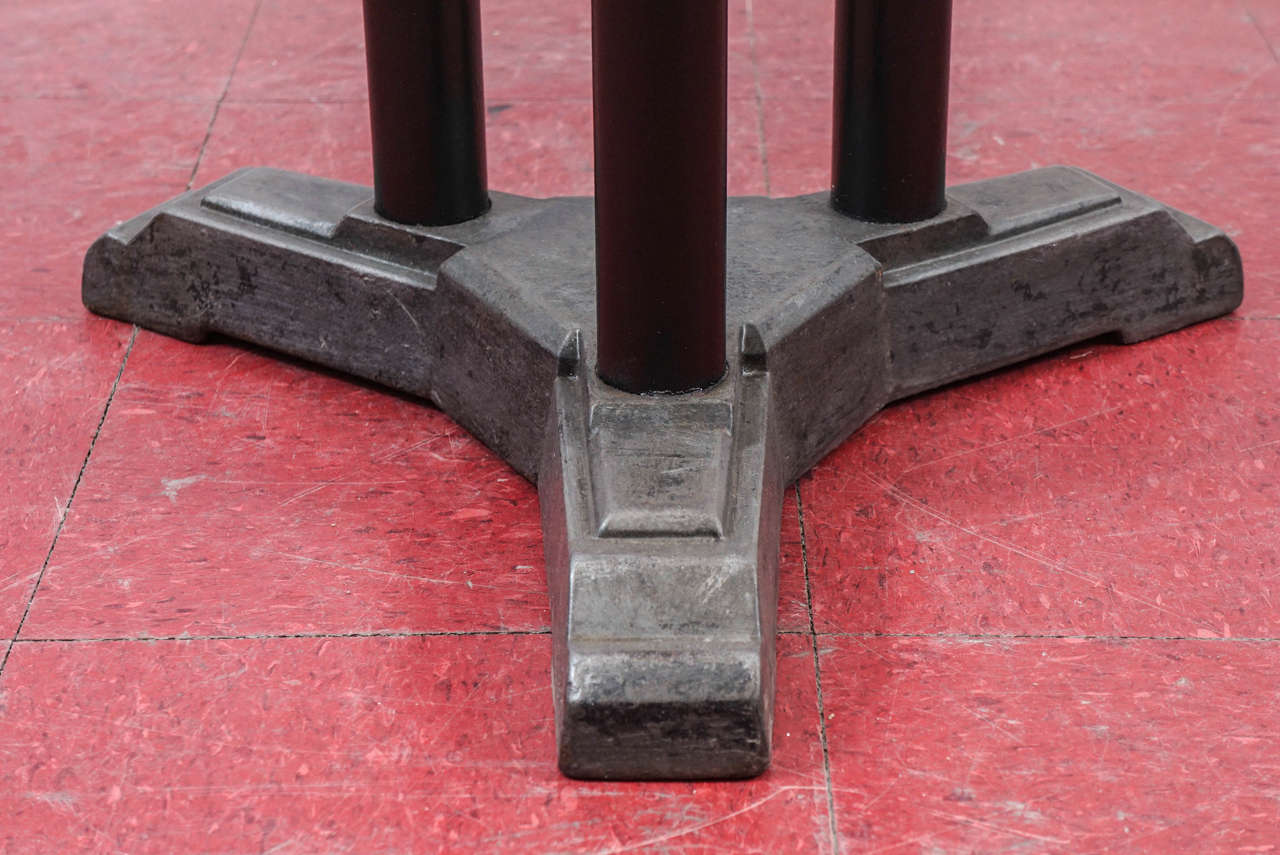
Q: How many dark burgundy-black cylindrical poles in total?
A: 3